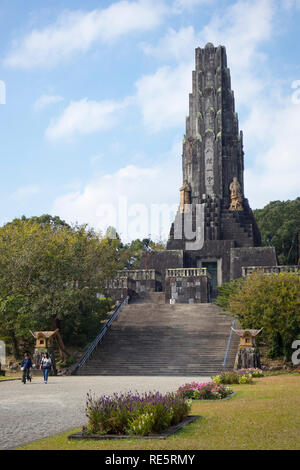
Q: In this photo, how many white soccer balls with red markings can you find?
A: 0